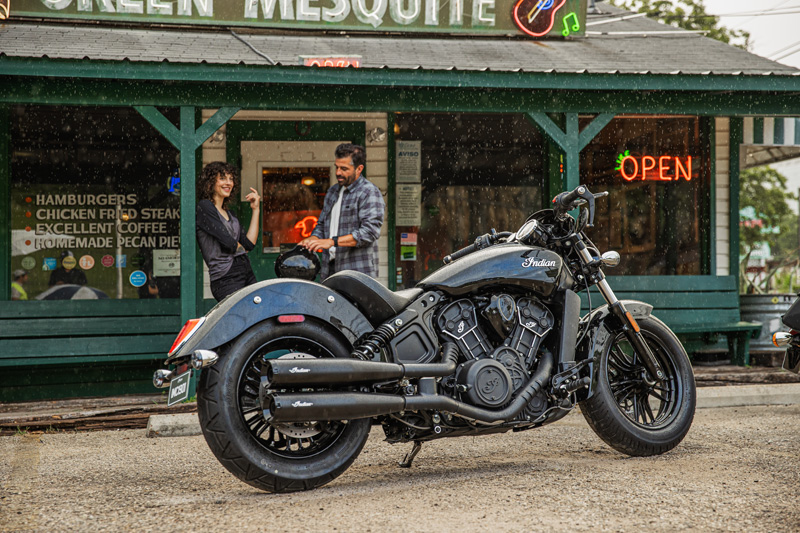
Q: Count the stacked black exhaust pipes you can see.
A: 2